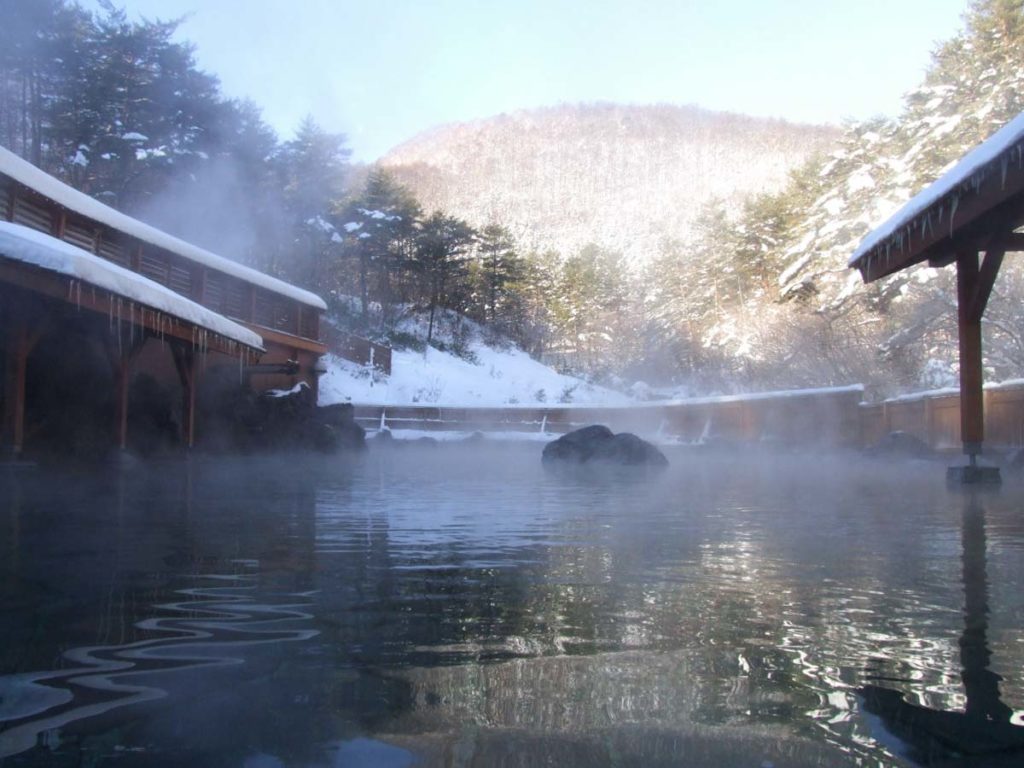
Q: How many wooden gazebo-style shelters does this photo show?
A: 2